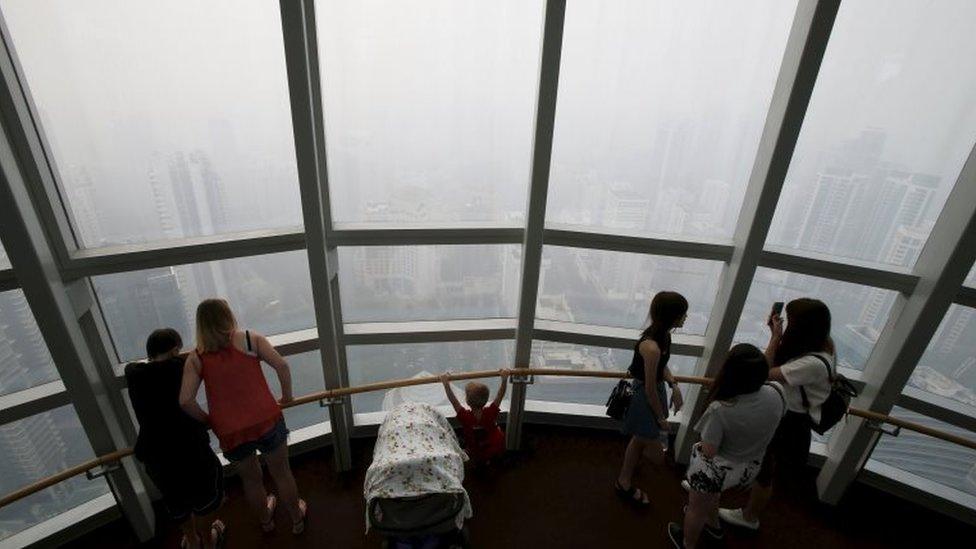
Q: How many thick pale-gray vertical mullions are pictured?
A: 5